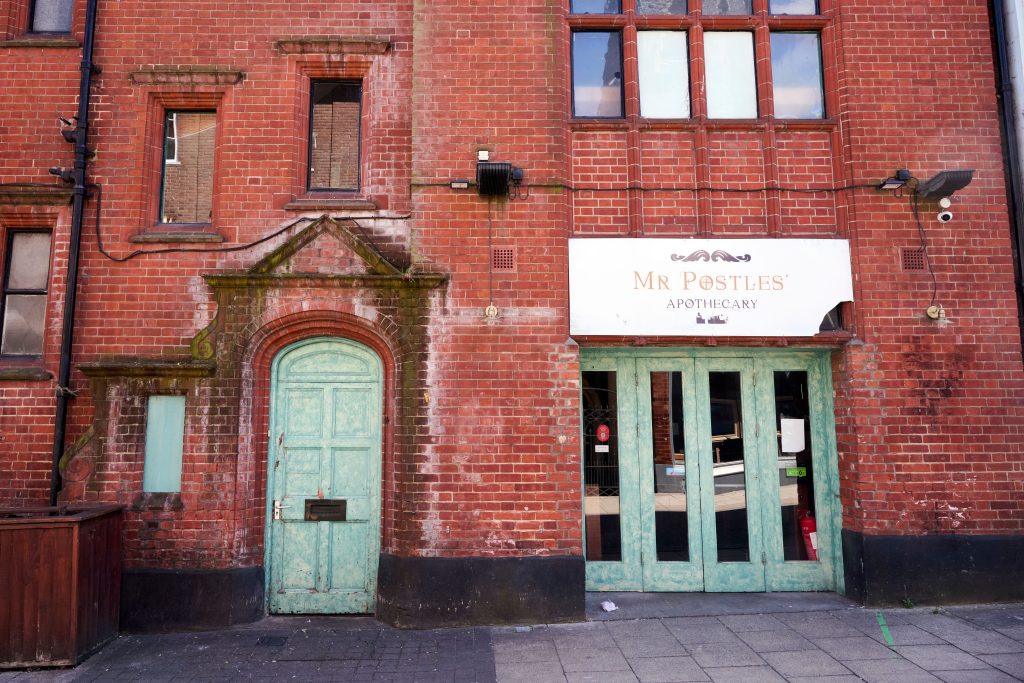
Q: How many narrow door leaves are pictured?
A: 4